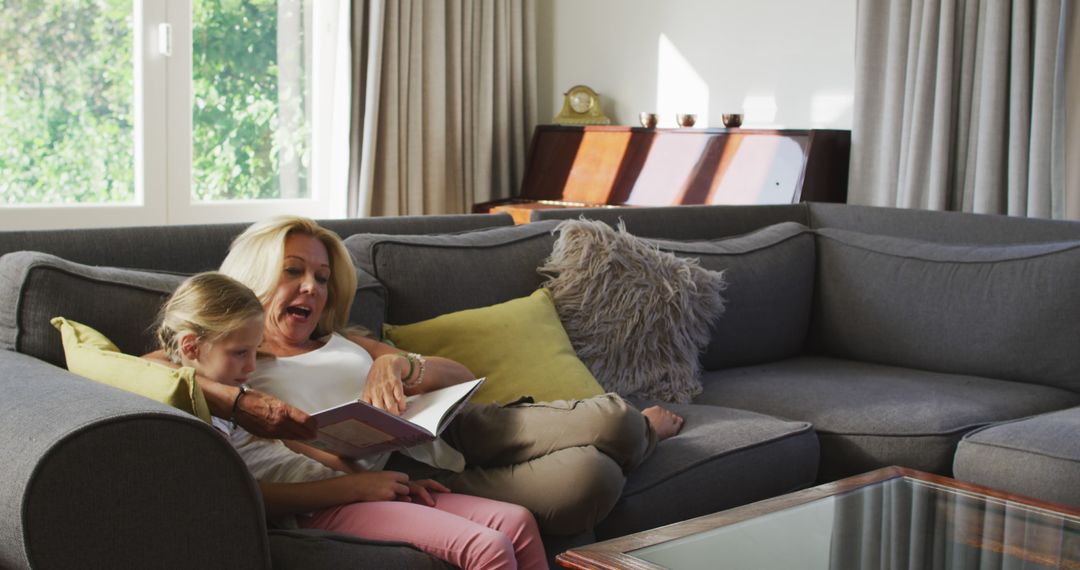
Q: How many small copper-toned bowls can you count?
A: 3